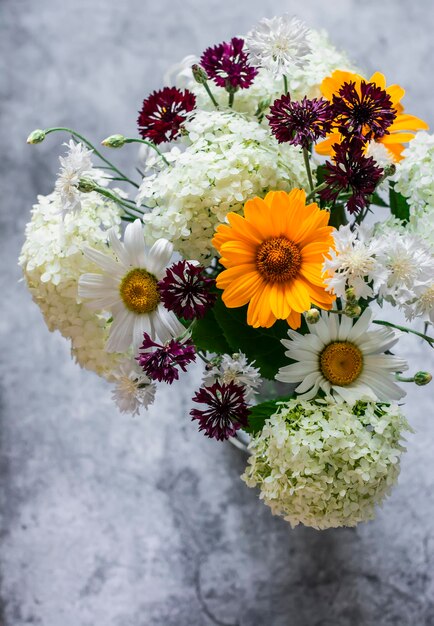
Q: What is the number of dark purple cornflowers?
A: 8